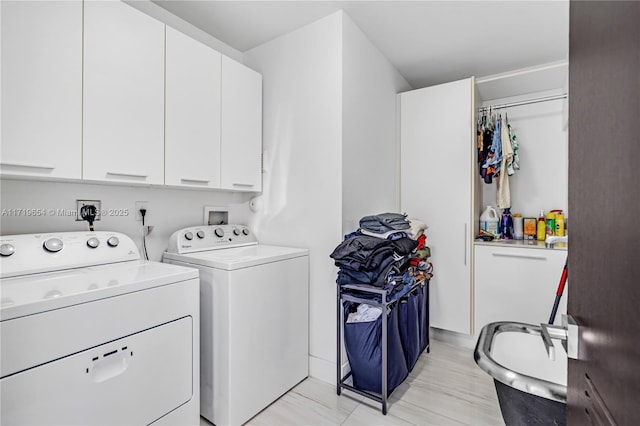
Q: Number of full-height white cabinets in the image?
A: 1